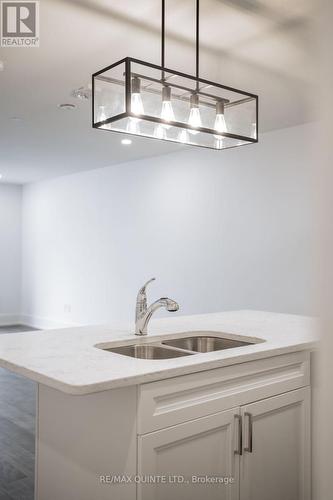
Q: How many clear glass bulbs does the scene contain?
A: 4